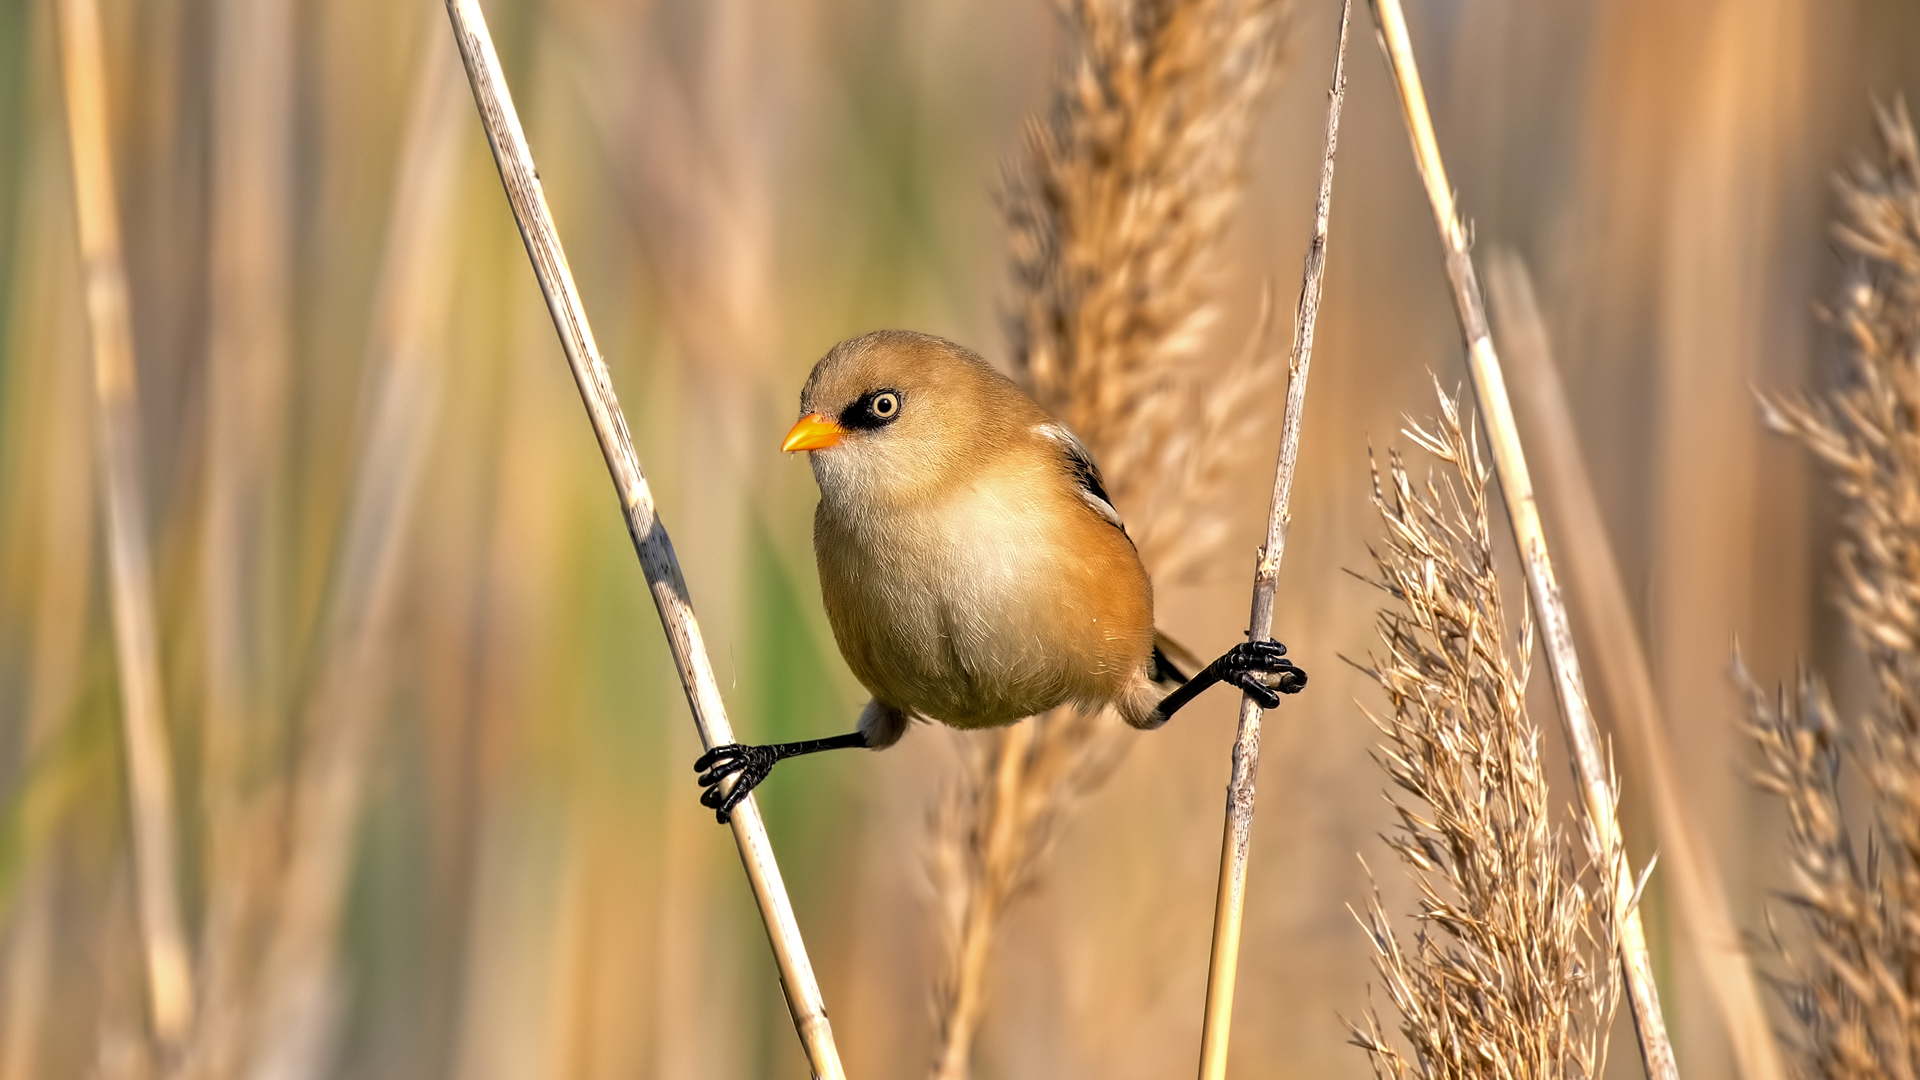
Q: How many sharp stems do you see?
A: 3